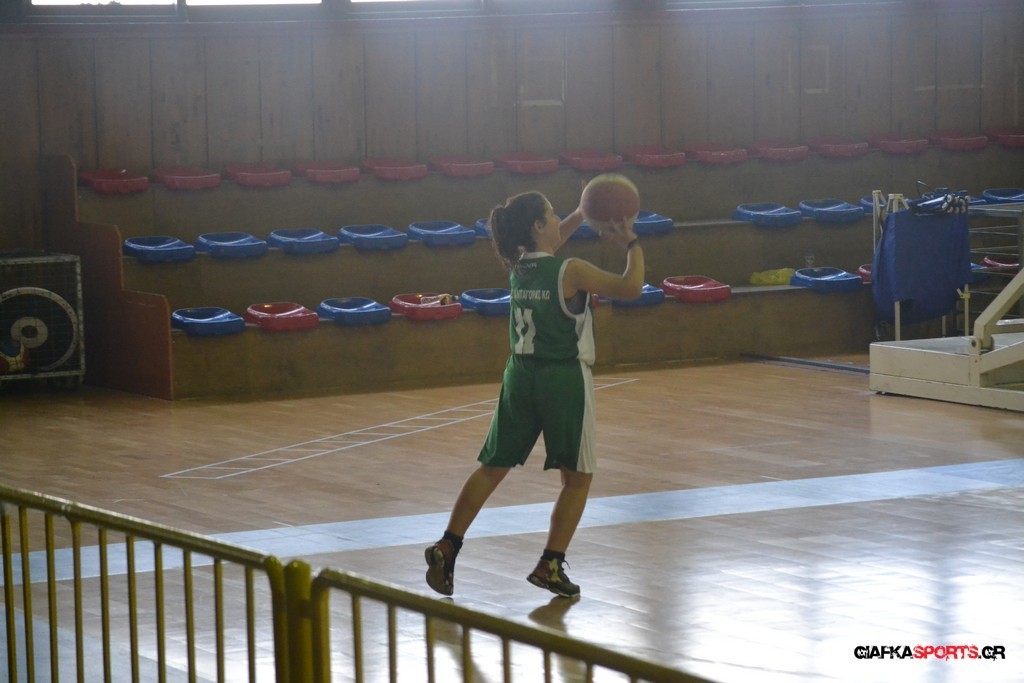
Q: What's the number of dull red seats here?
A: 15